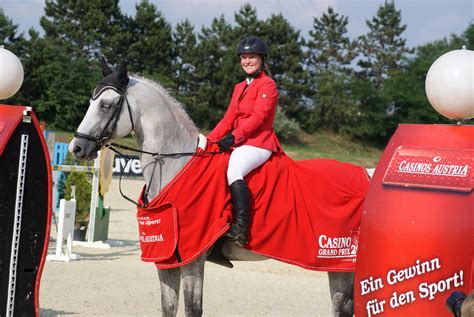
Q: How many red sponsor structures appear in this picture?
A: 2